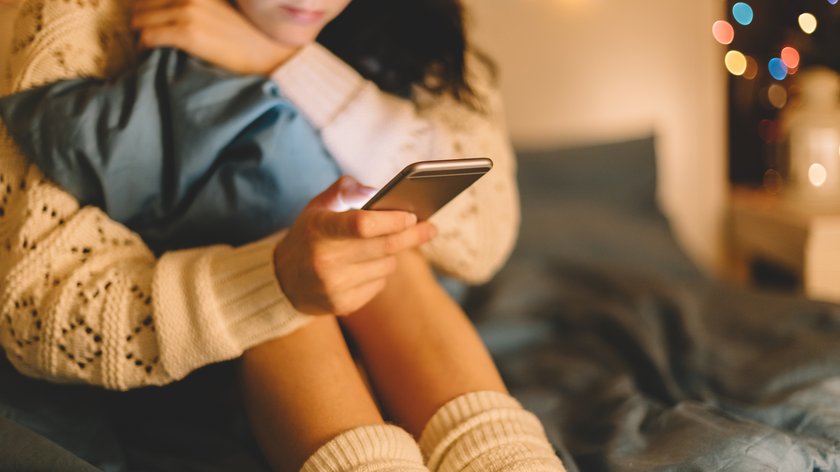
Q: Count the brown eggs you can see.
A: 0